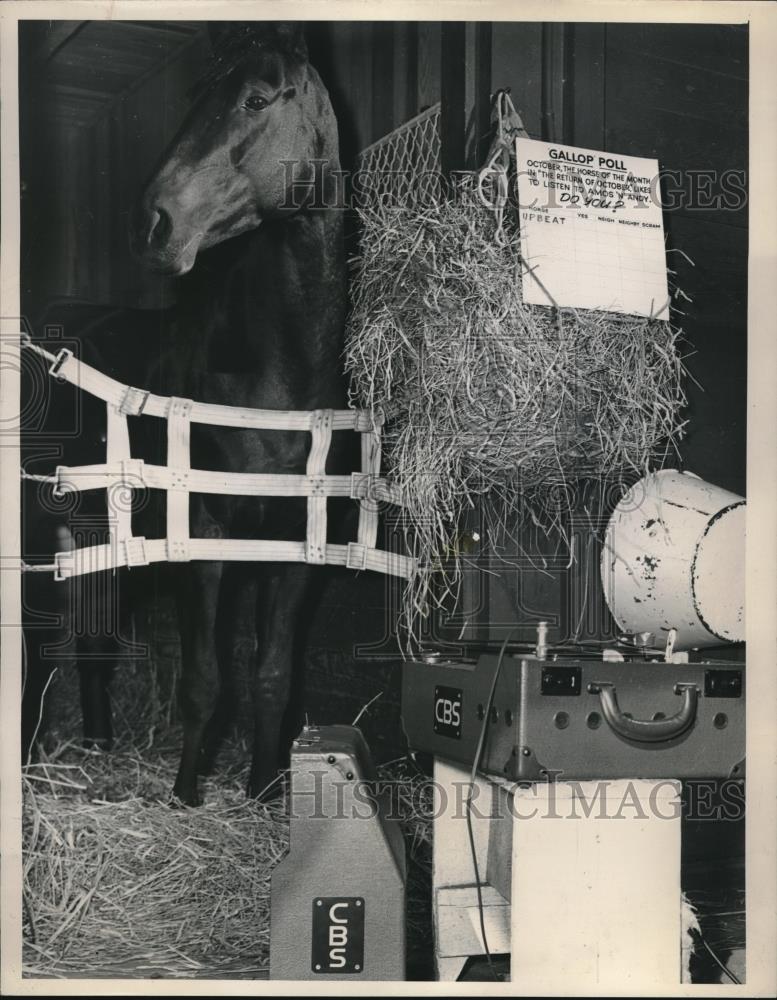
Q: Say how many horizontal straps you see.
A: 3